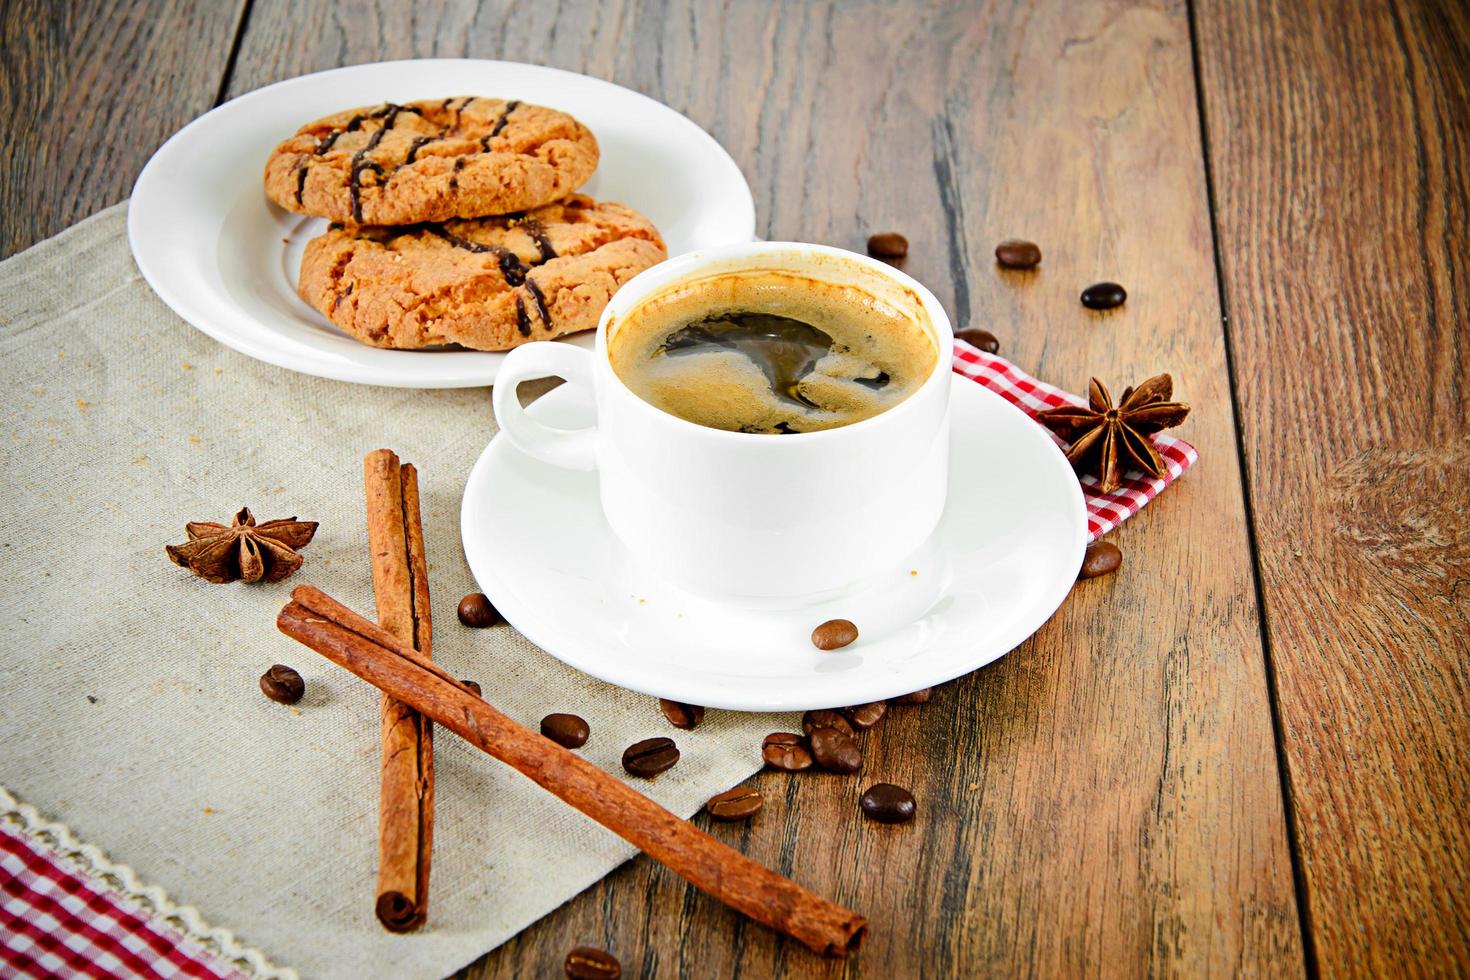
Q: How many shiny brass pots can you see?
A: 0